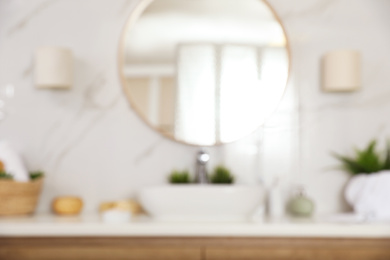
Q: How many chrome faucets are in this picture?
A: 1